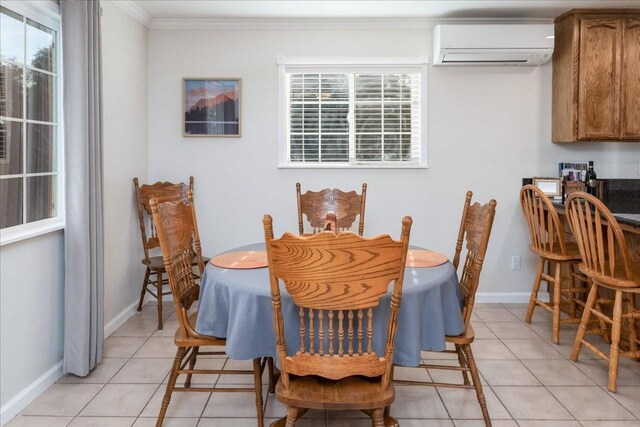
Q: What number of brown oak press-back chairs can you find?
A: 5